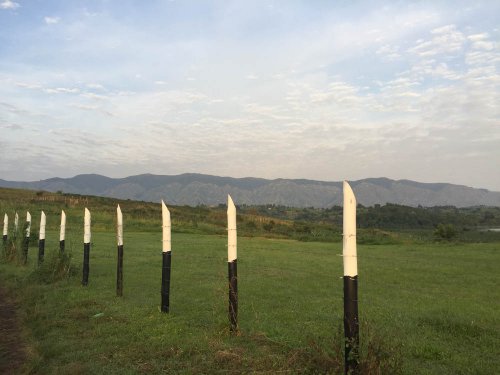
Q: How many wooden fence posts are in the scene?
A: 10